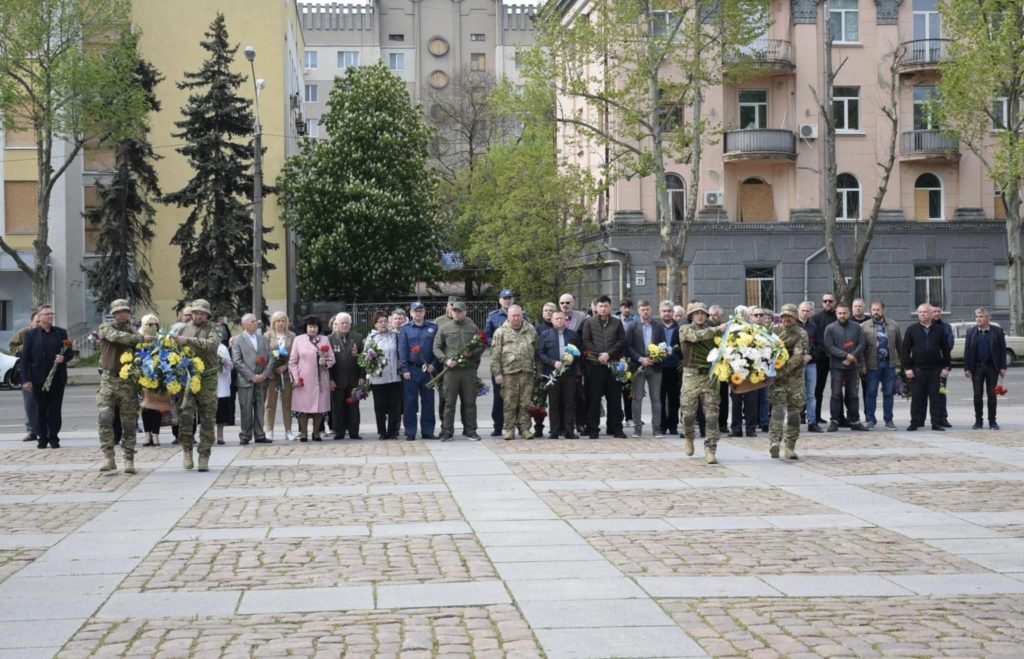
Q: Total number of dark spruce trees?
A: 2